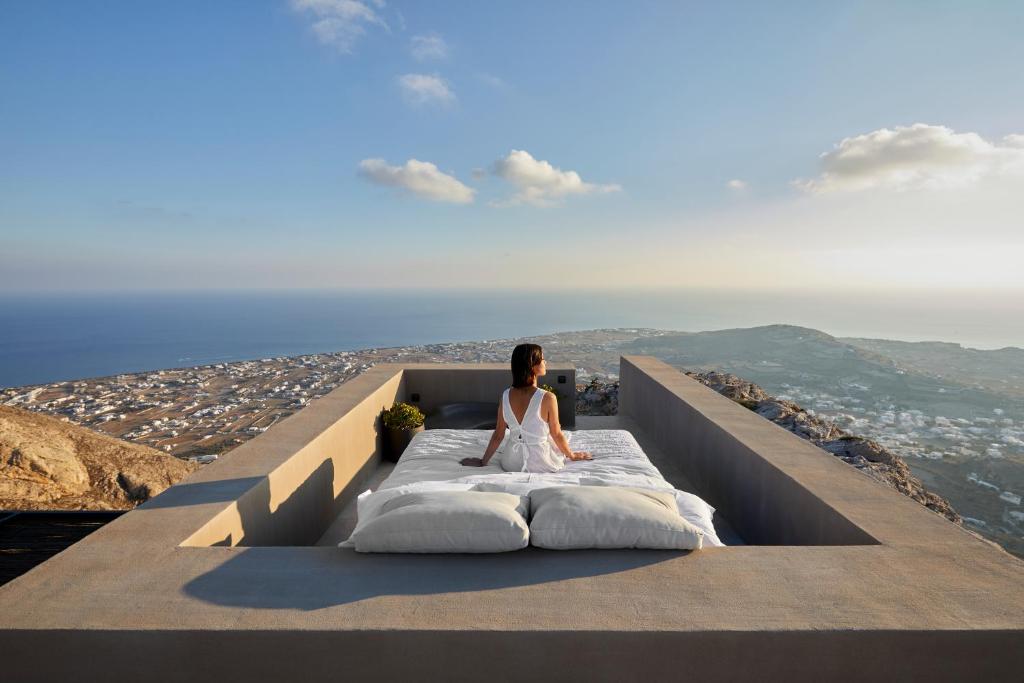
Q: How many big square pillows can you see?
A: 2